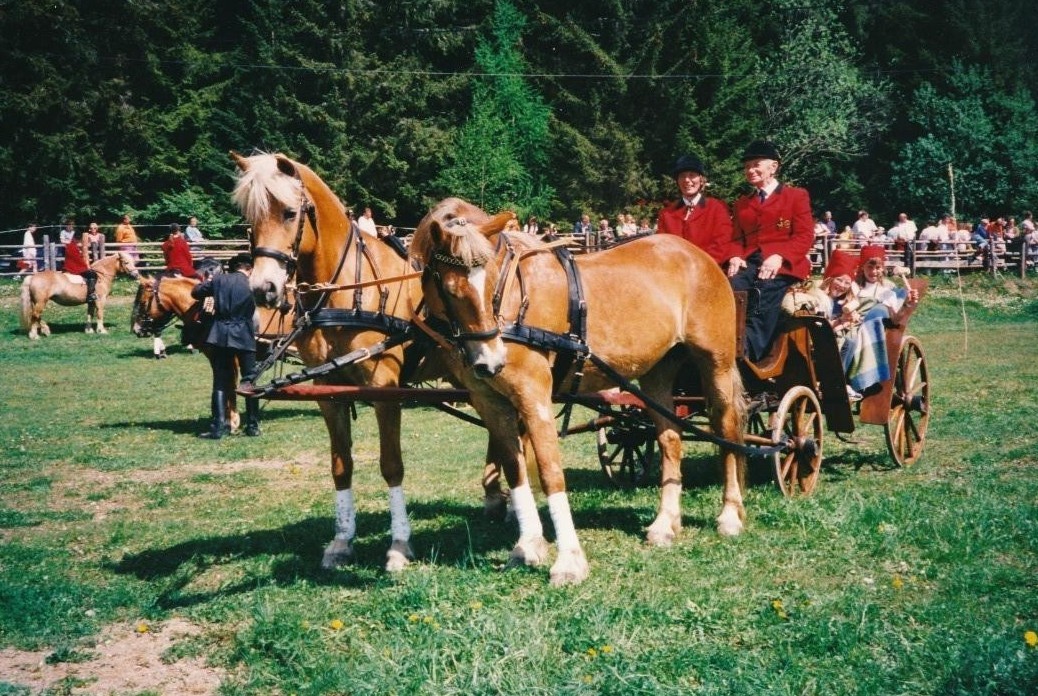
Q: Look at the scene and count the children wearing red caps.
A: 2